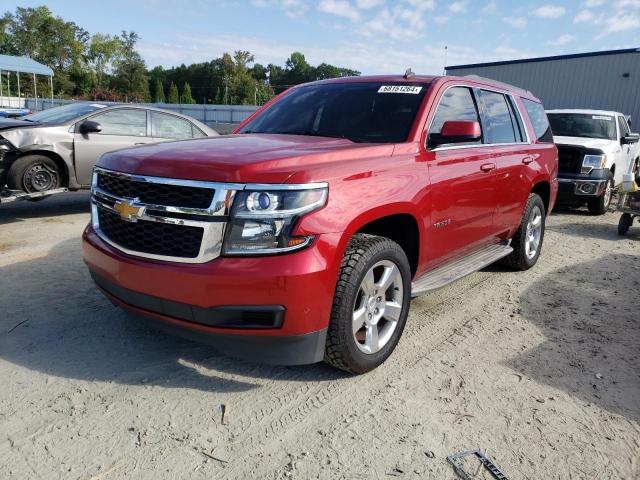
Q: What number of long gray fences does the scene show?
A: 1